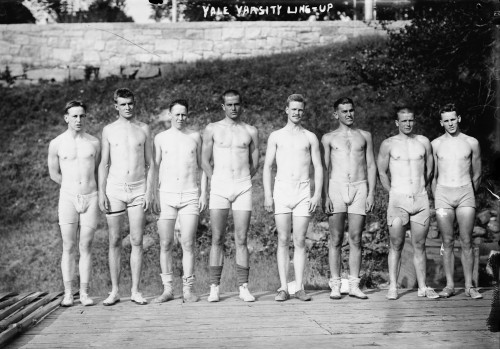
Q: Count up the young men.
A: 8